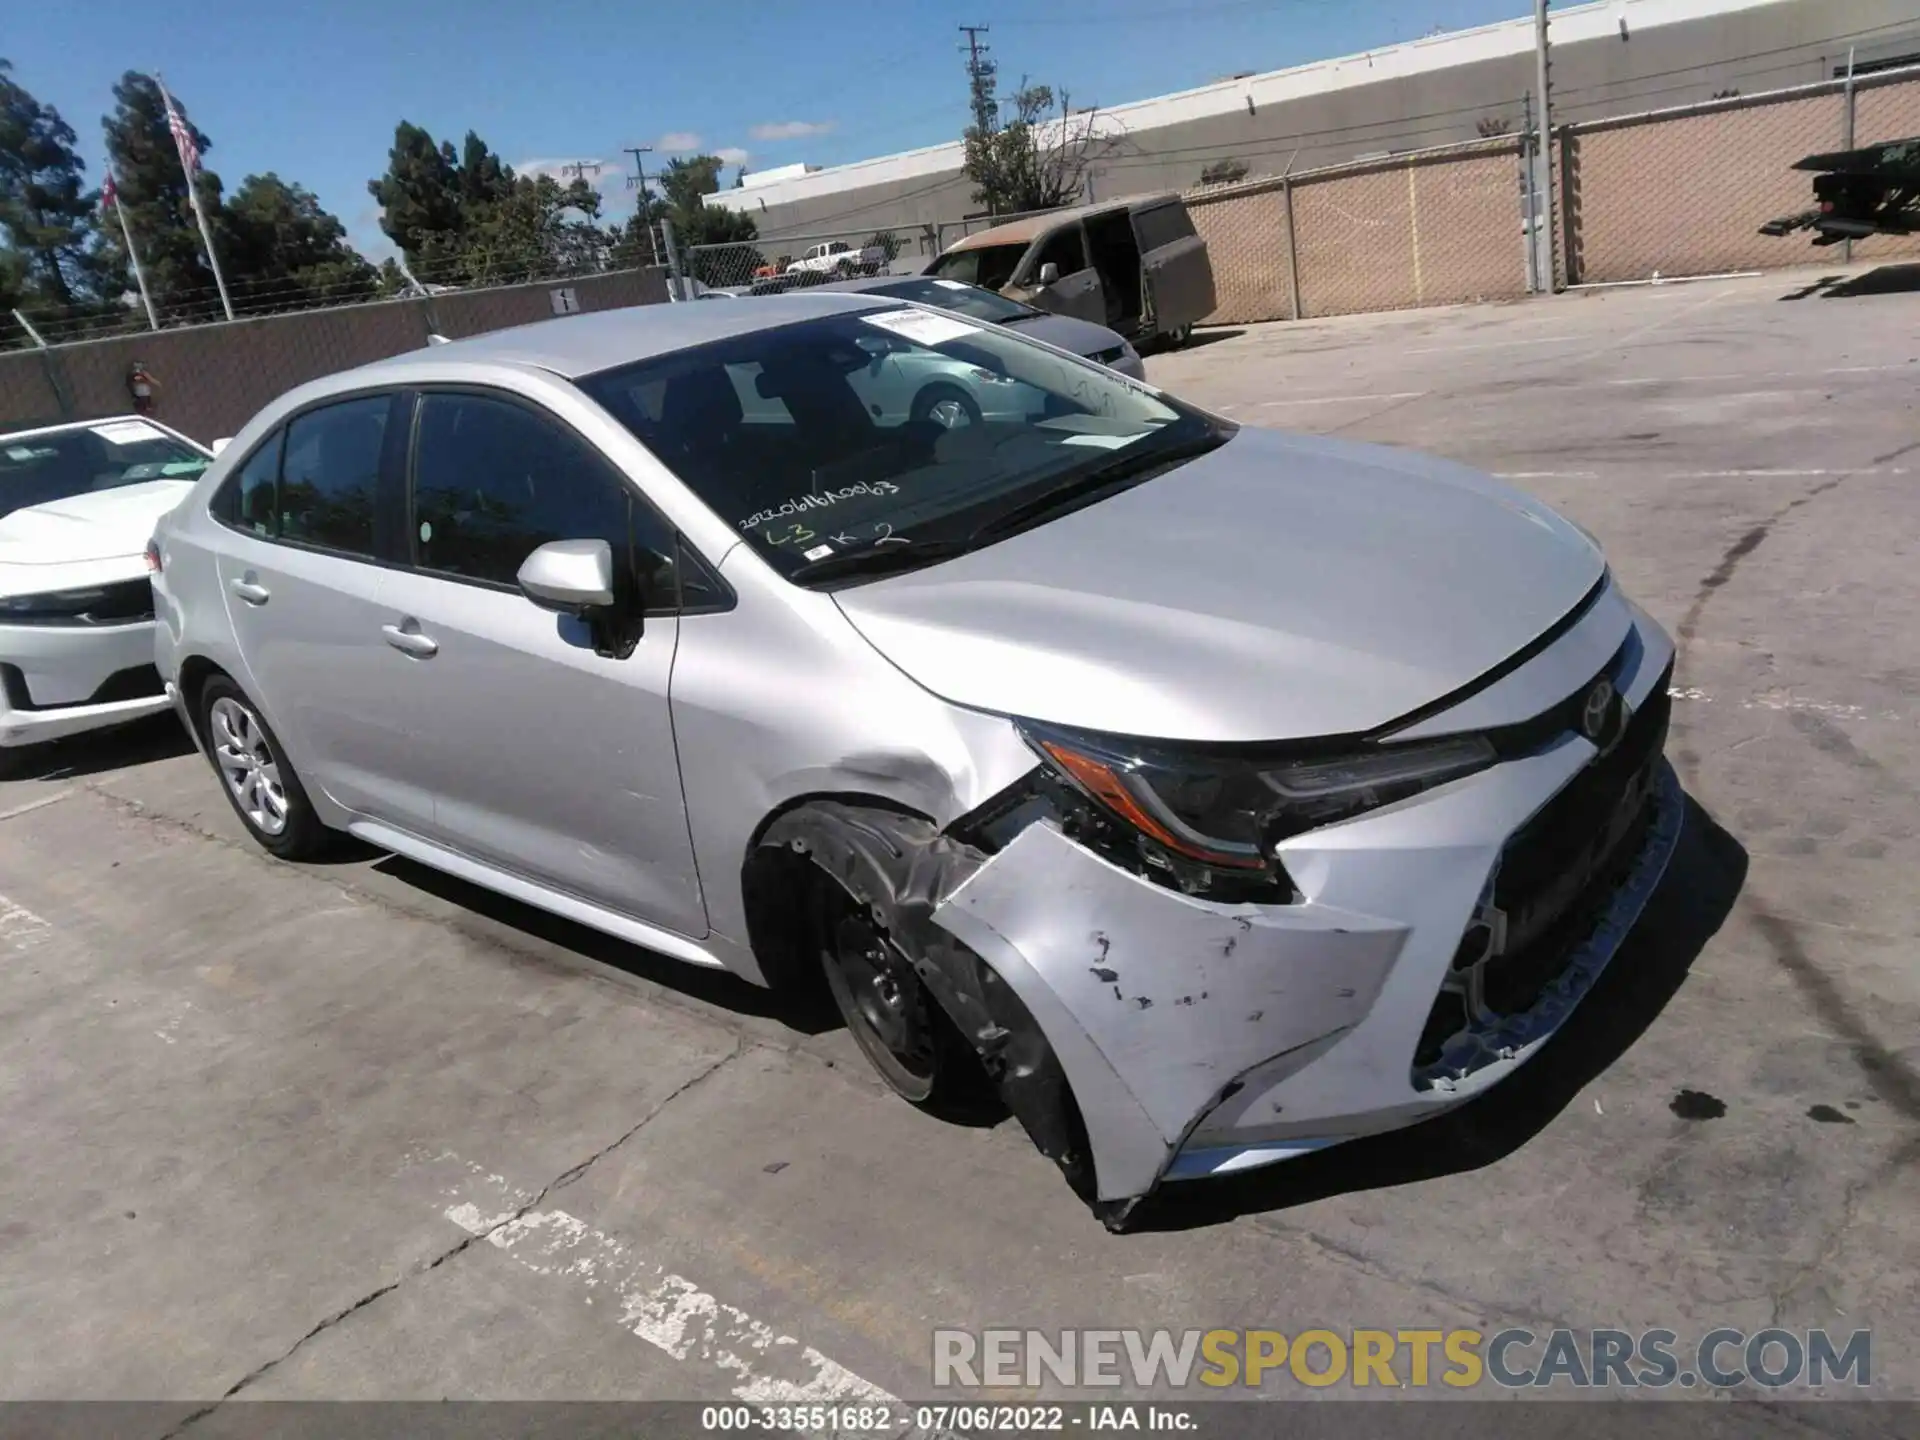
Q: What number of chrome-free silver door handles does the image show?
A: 2